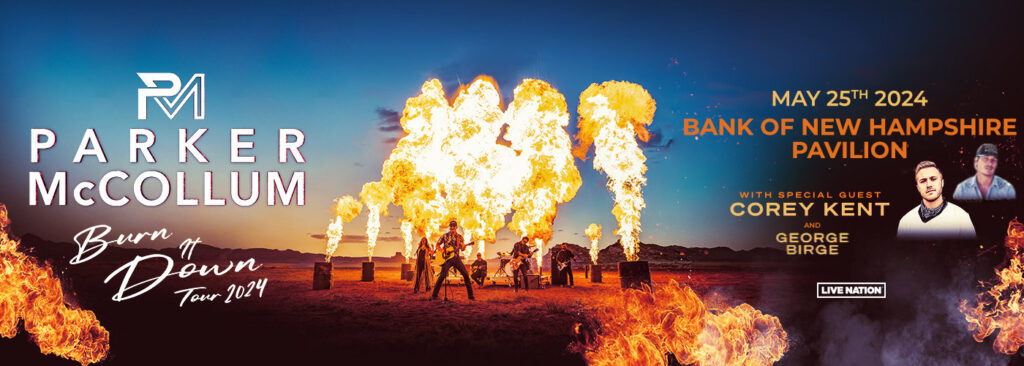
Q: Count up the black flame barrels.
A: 5